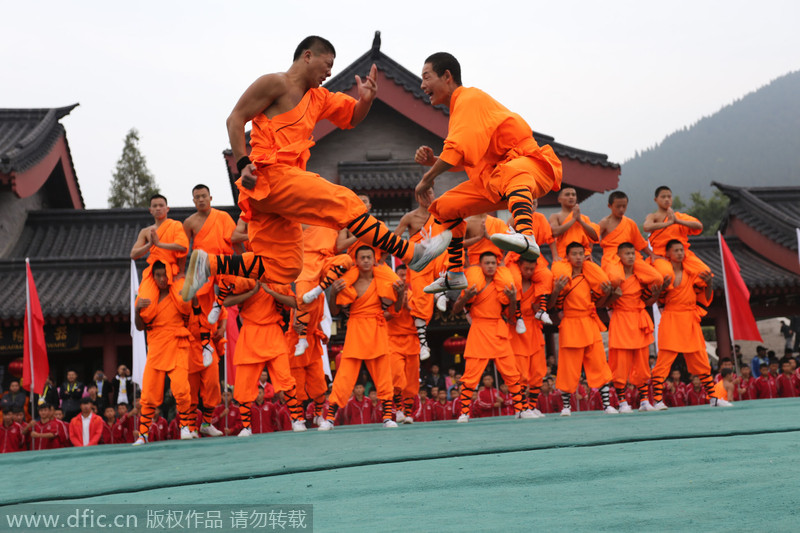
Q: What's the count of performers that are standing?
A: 11